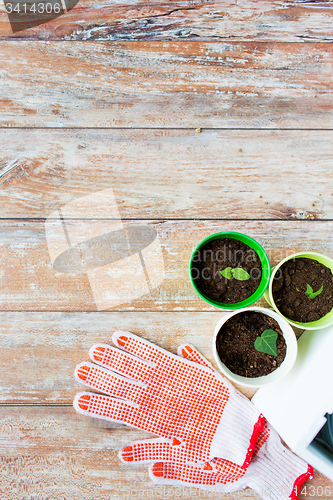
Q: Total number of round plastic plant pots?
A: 3